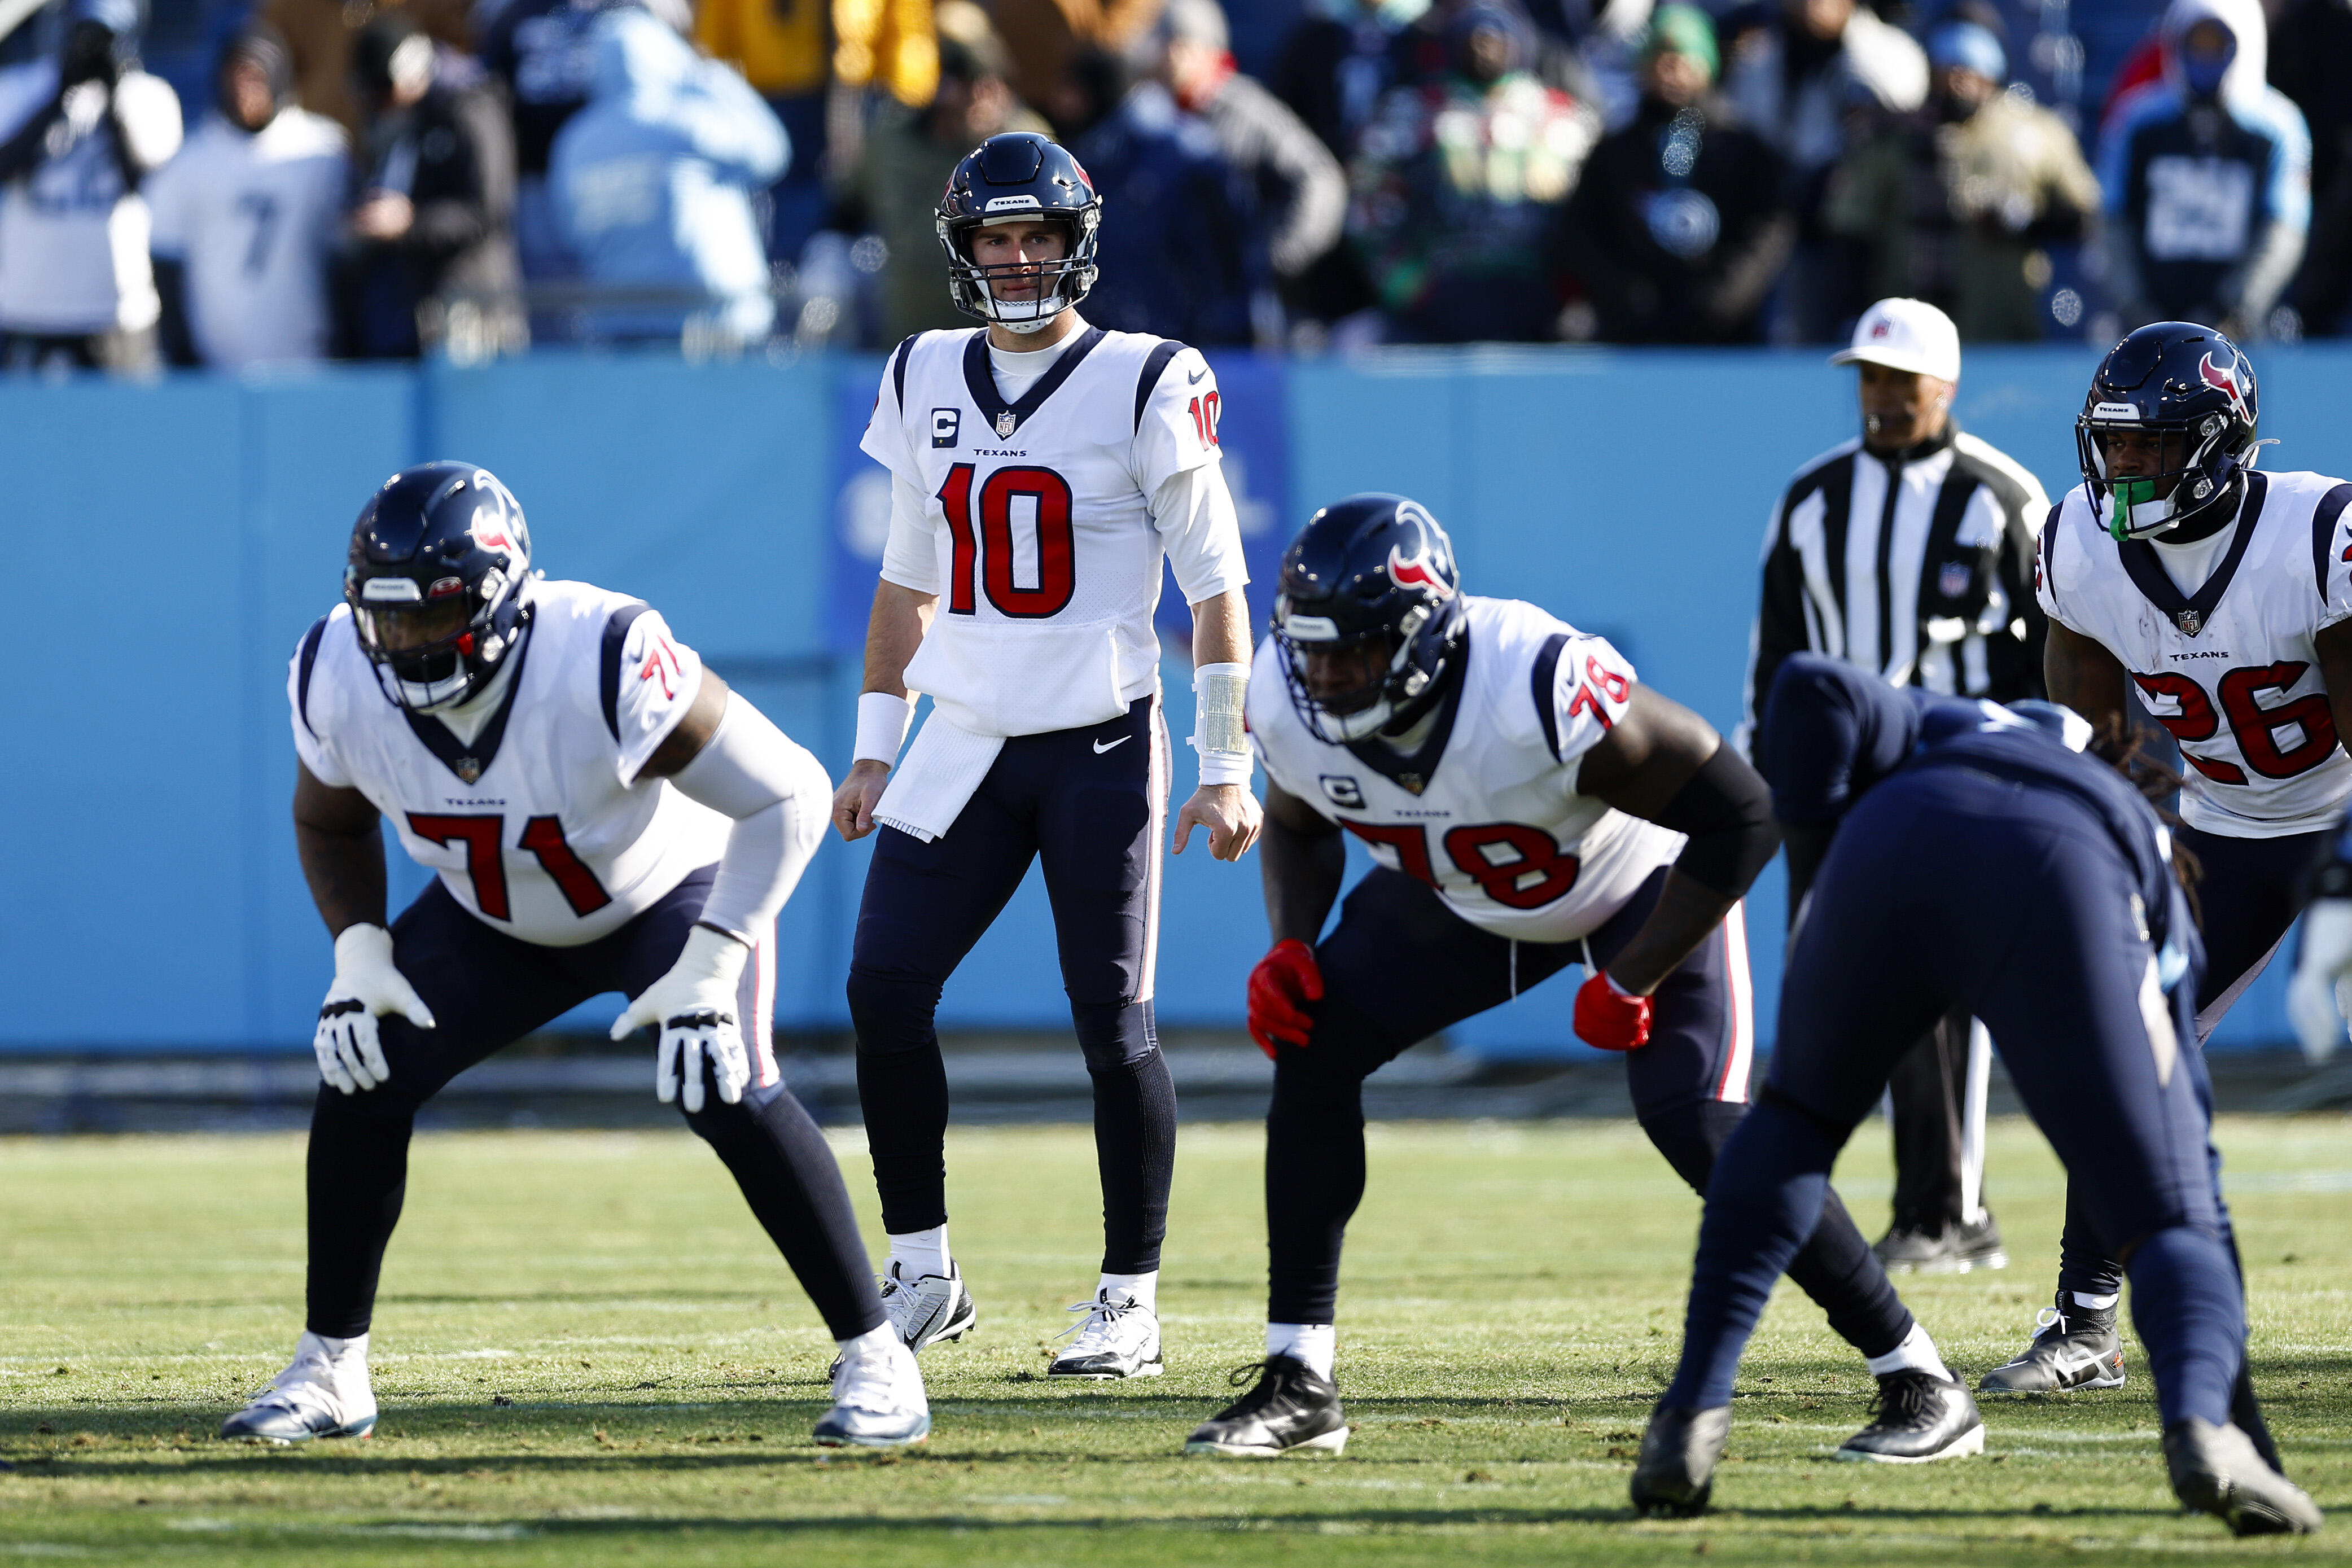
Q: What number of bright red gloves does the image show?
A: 2